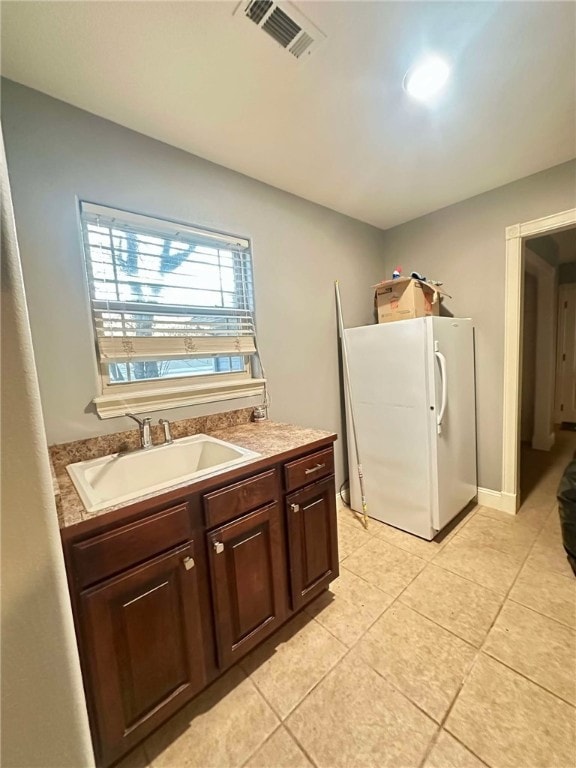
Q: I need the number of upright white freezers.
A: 1